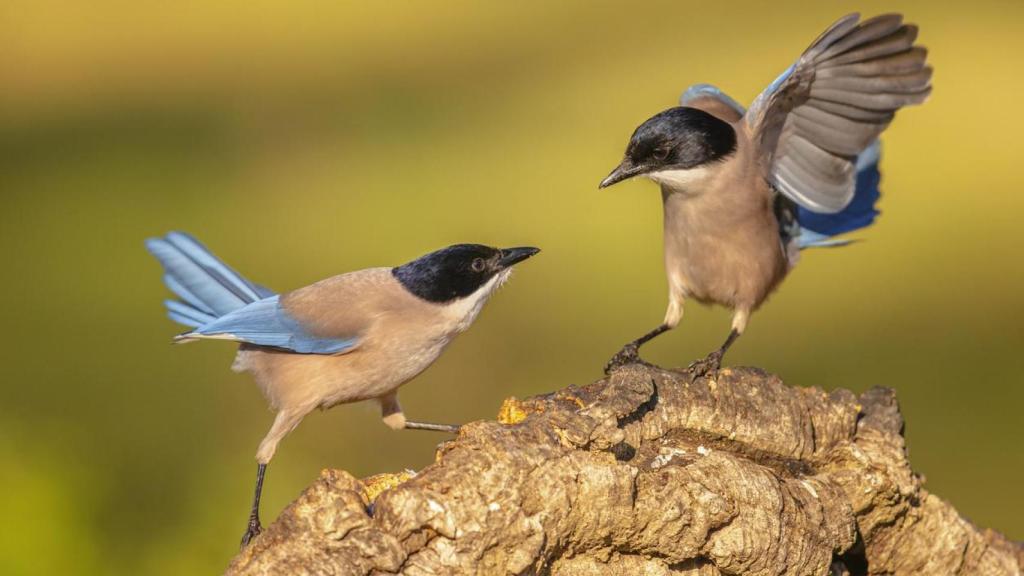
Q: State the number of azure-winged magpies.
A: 2